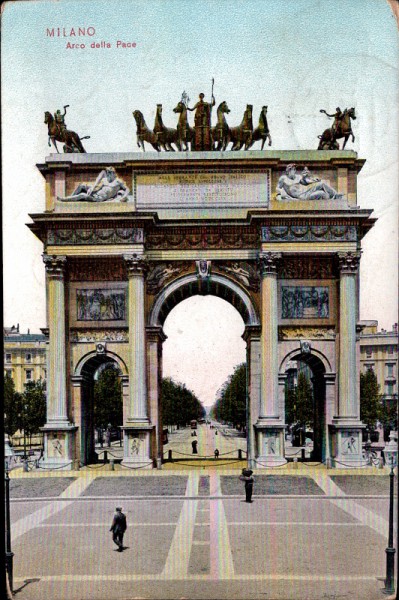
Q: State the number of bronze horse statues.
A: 8